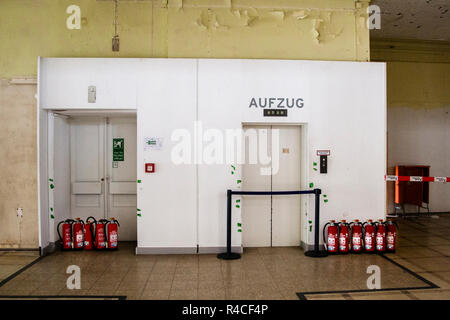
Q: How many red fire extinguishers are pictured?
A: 11